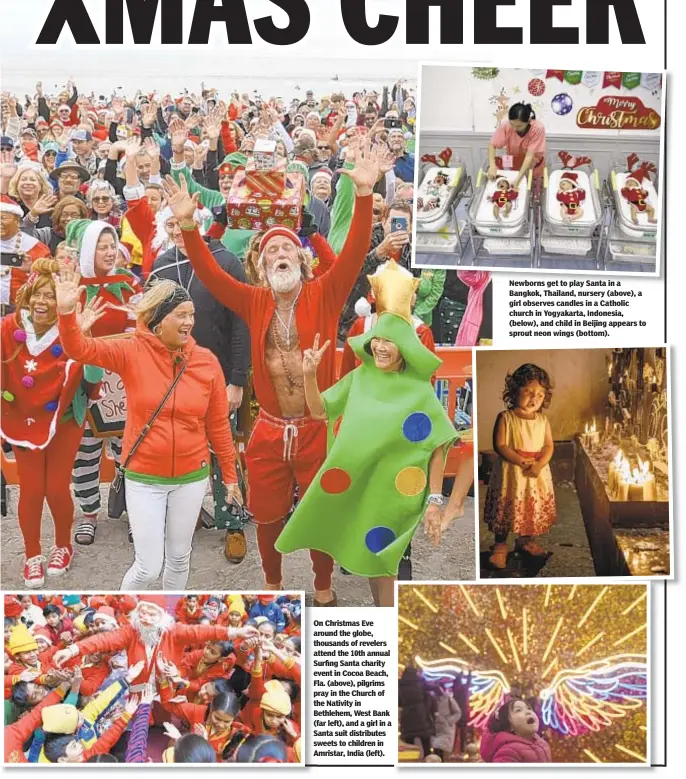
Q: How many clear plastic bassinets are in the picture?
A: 4